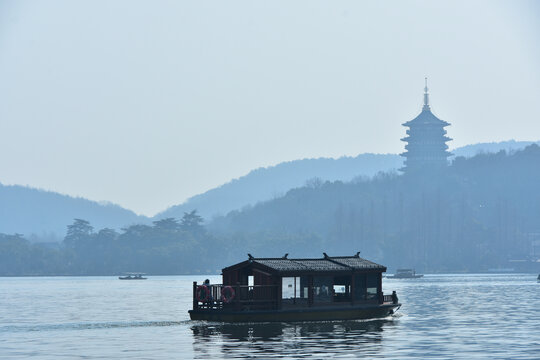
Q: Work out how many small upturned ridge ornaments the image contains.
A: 4